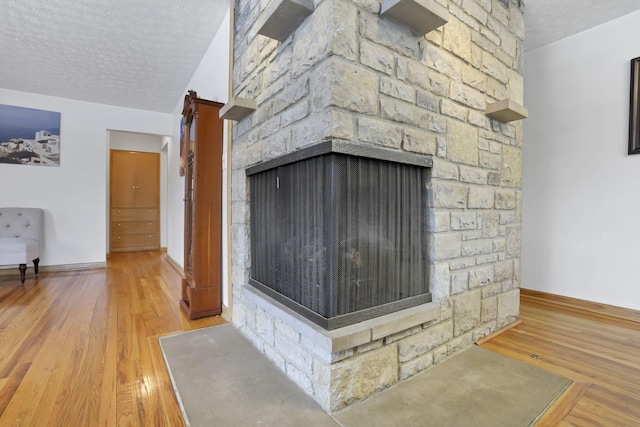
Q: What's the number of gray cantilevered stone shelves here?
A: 4